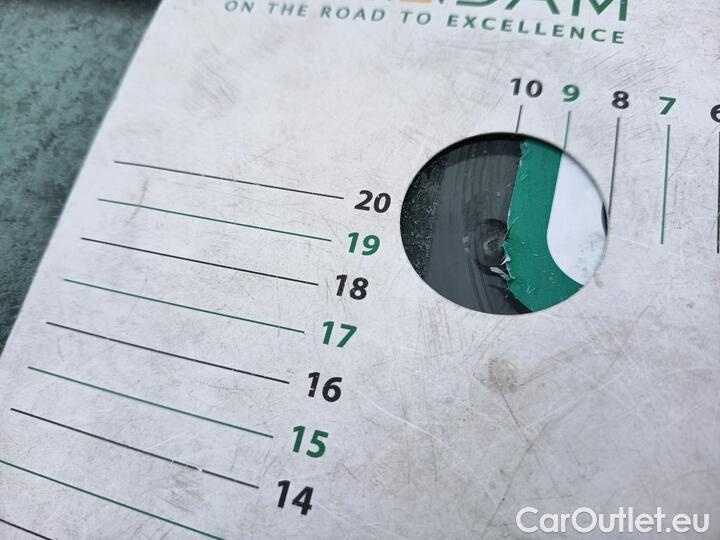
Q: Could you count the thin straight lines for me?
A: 14